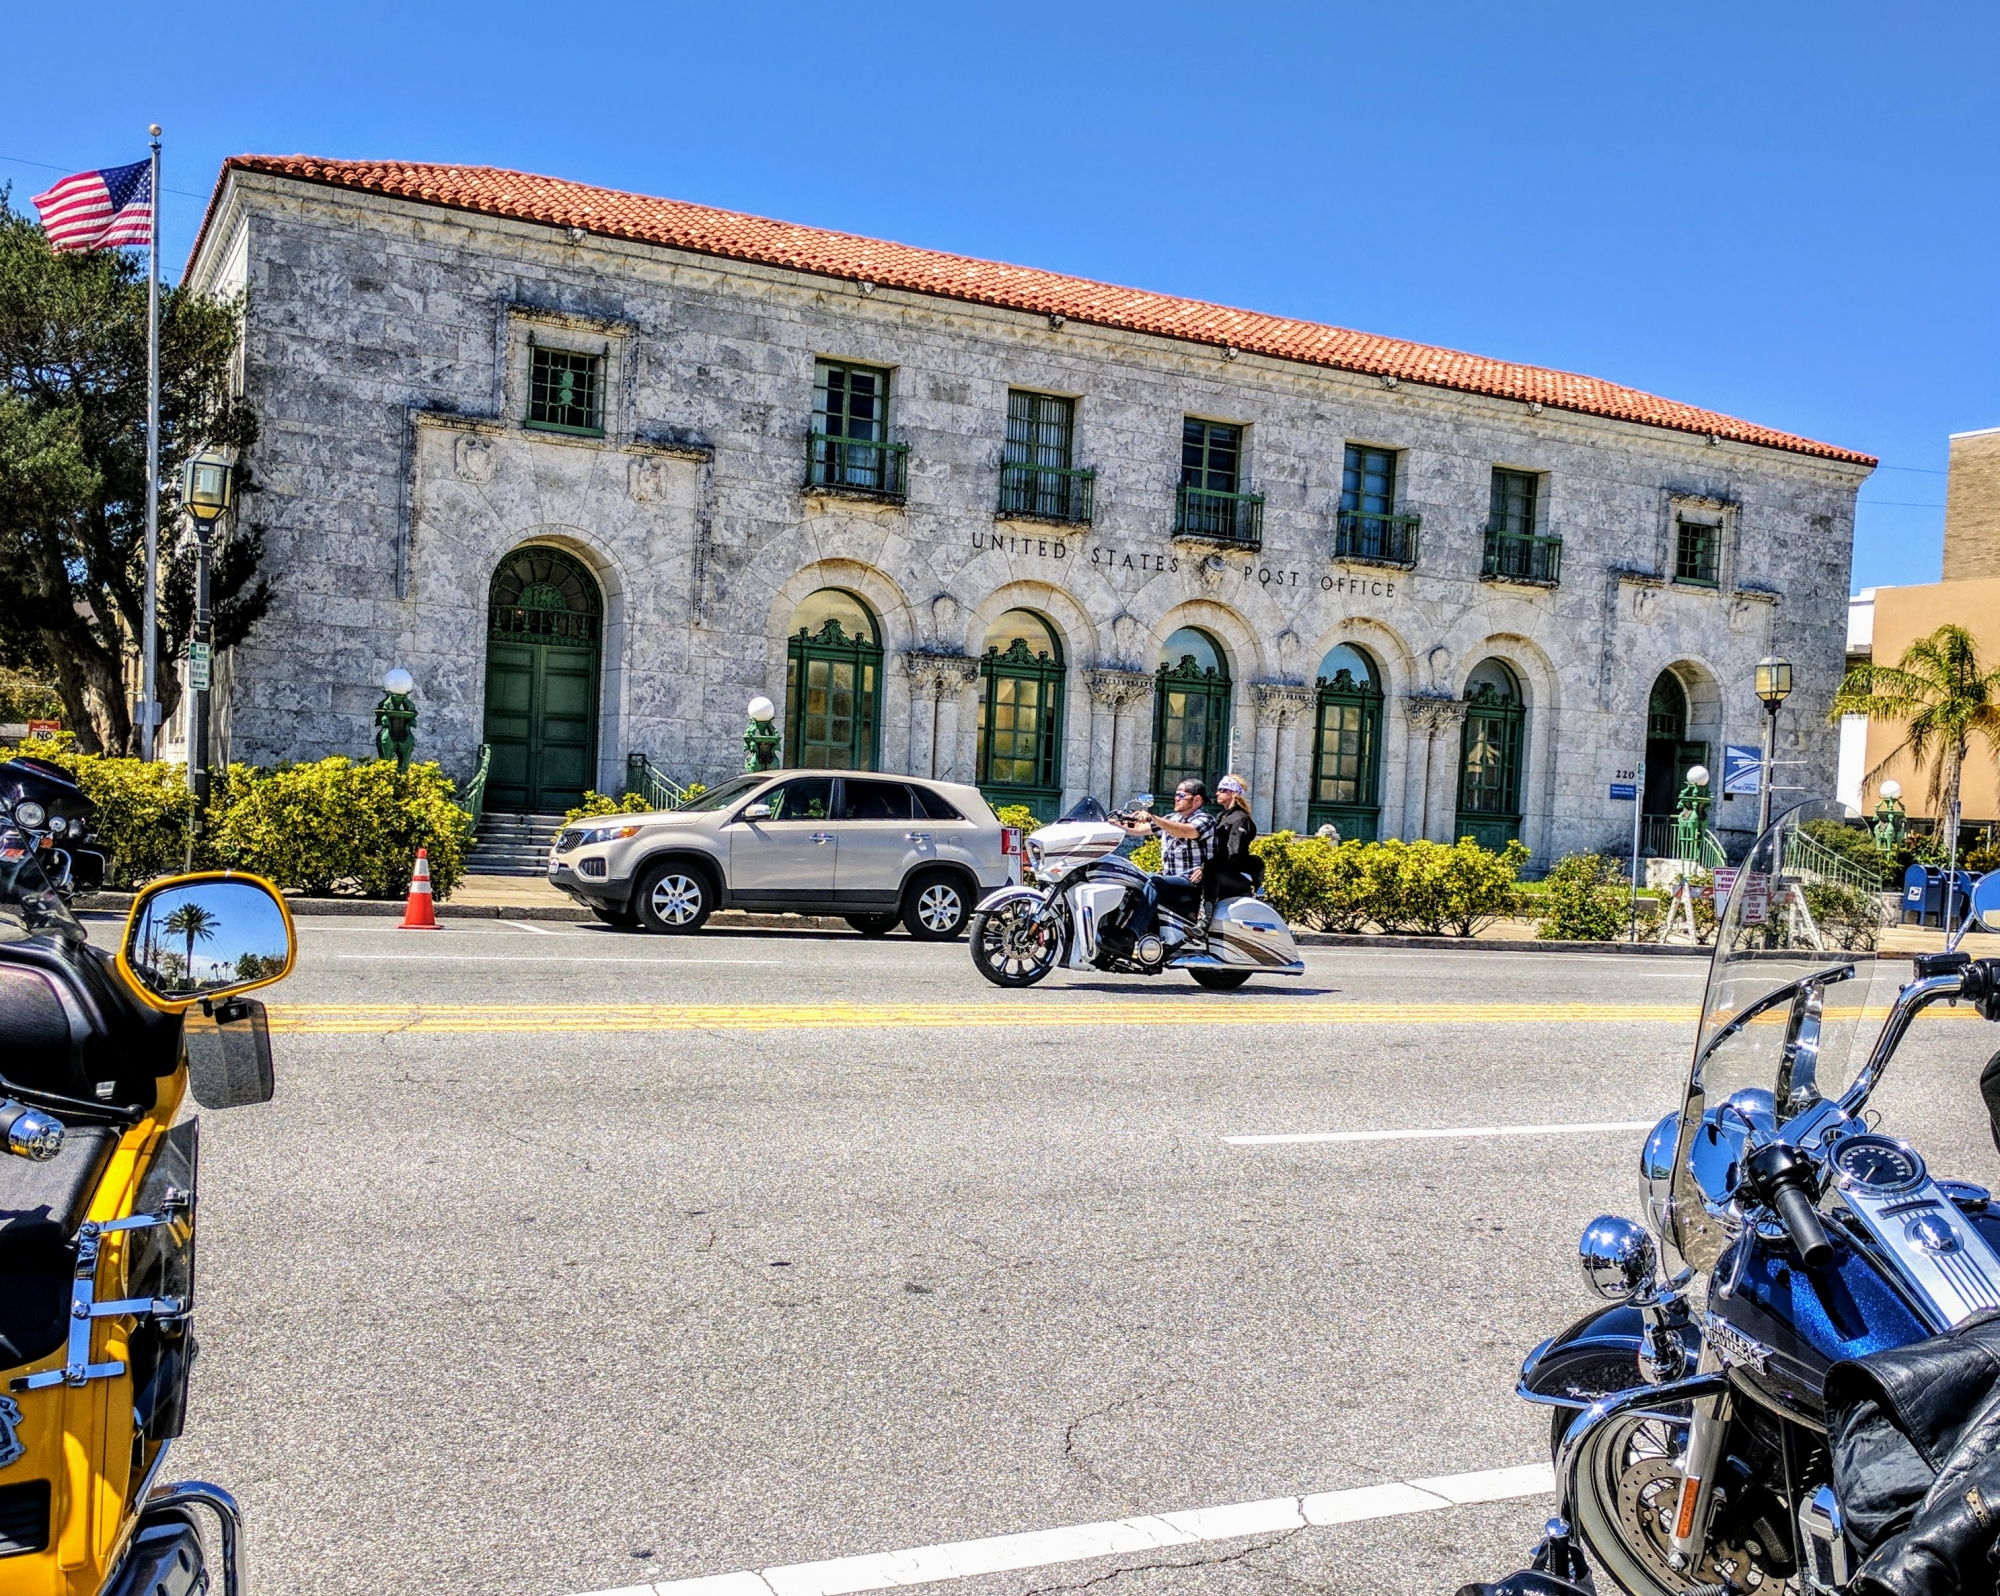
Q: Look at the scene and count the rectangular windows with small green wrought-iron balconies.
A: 5